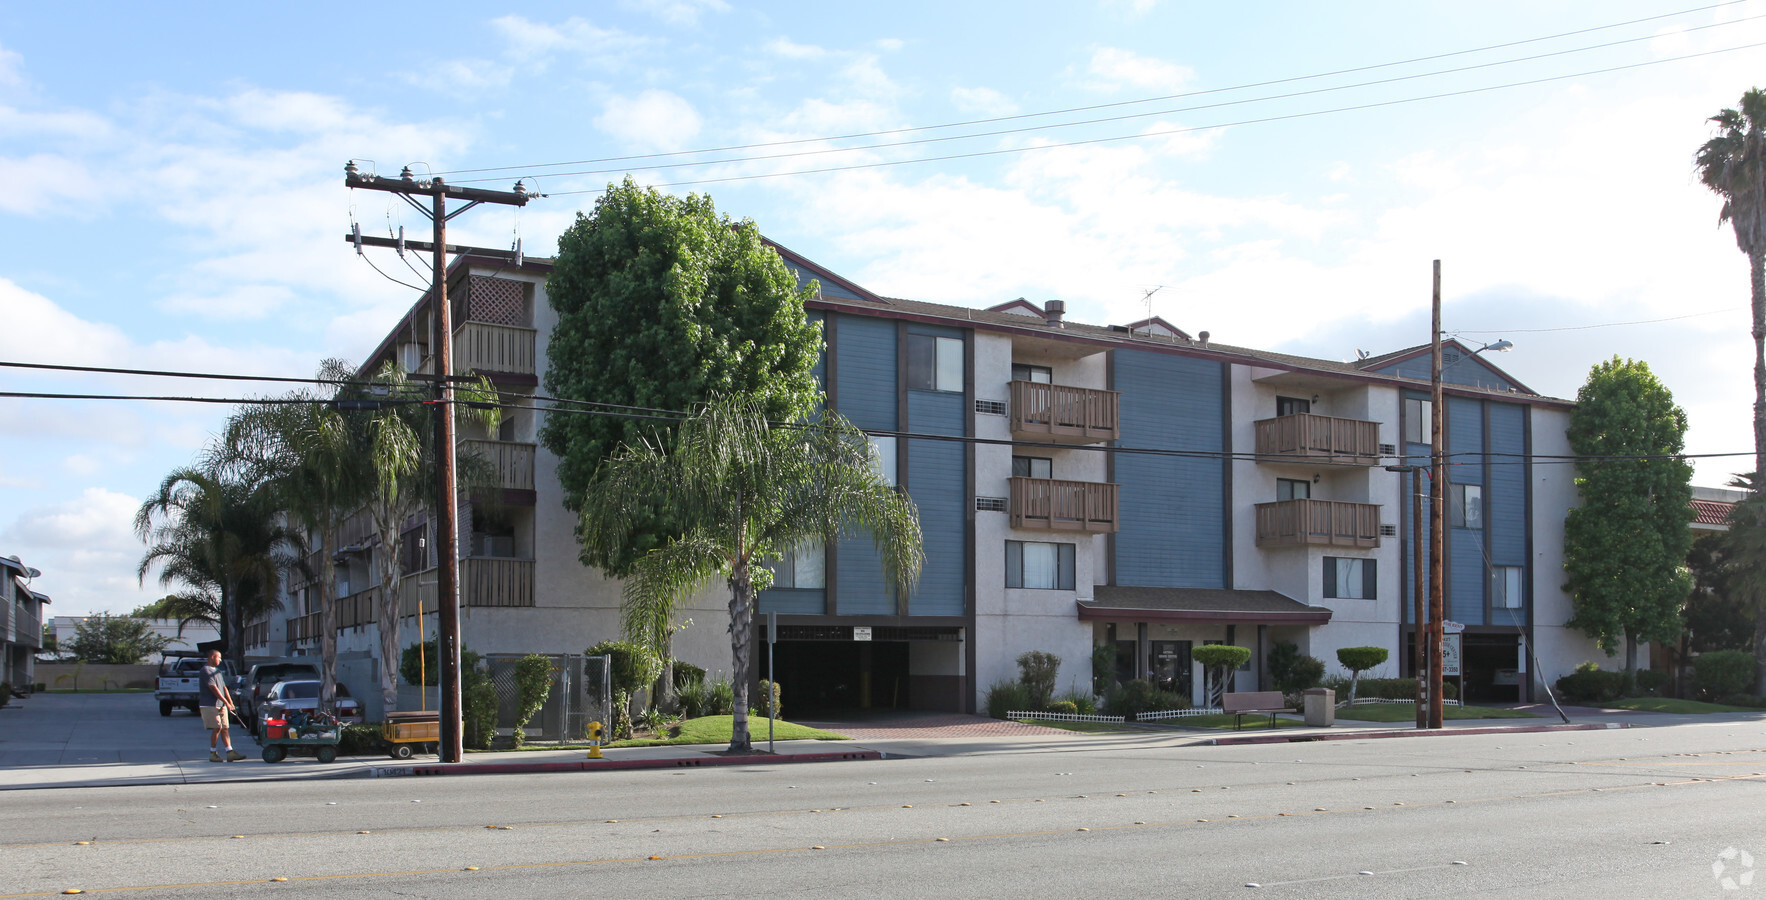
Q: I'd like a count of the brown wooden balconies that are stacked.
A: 4